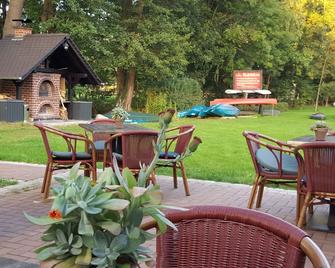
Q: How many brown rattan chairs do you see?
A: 7